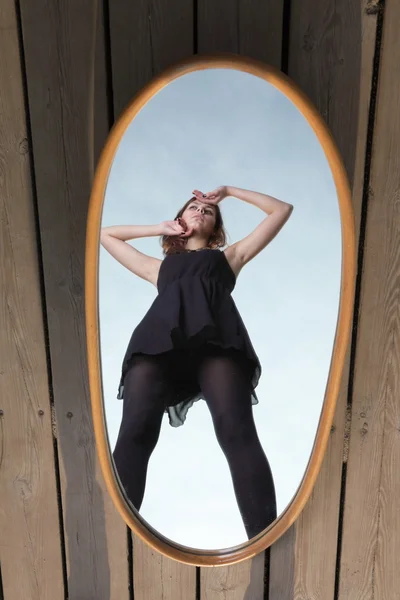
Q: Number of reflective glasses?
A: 1